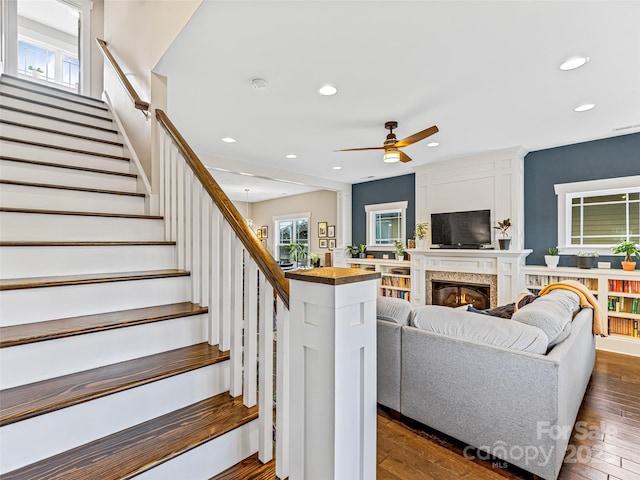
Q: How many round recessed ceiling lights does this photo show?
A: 7